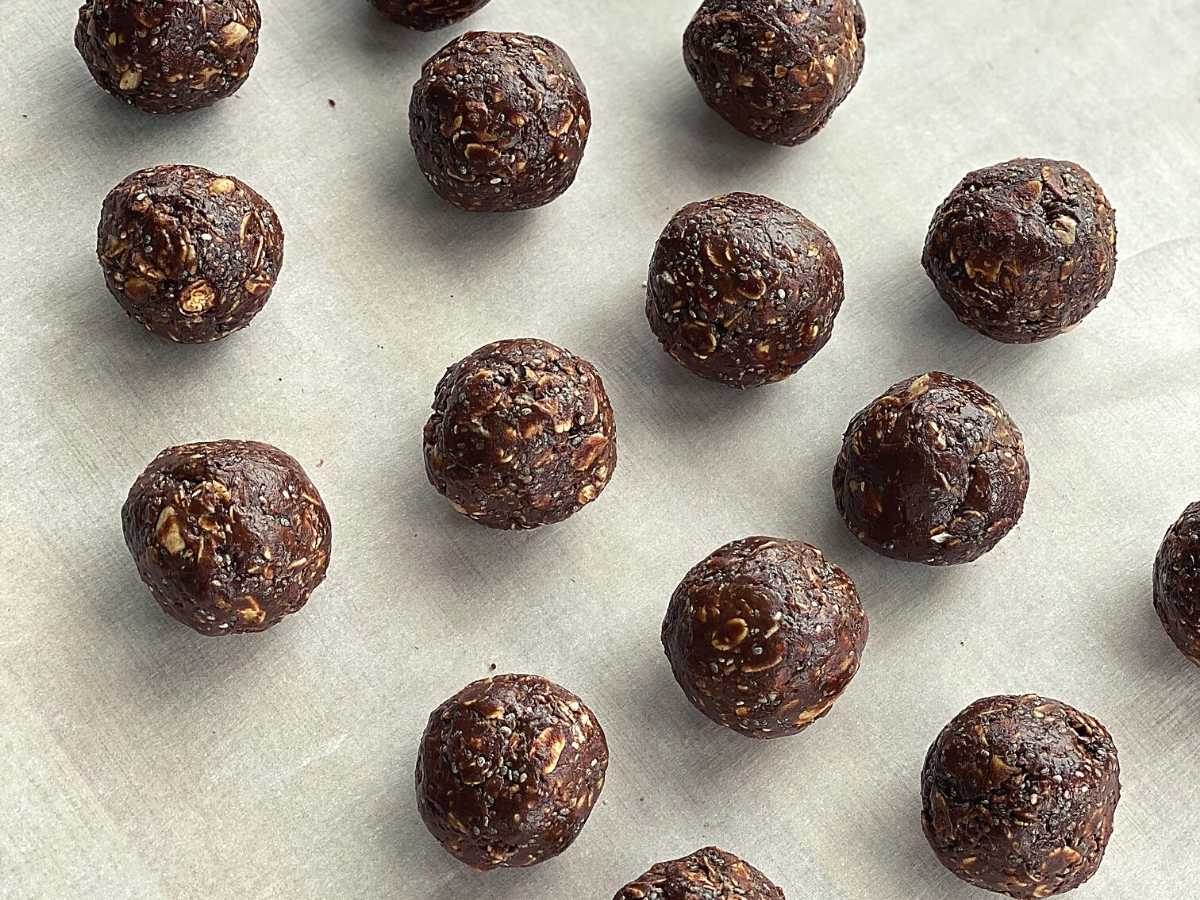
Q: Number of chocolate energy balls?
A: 15